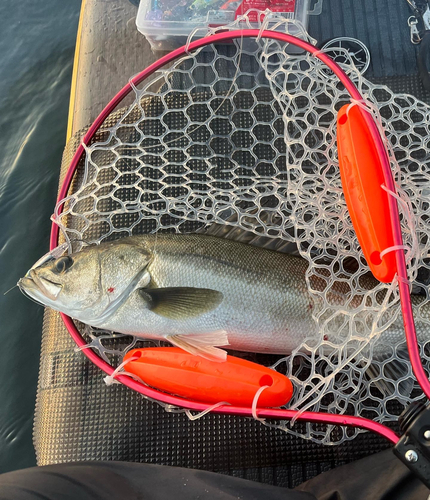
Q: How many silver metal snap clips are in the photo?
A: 1